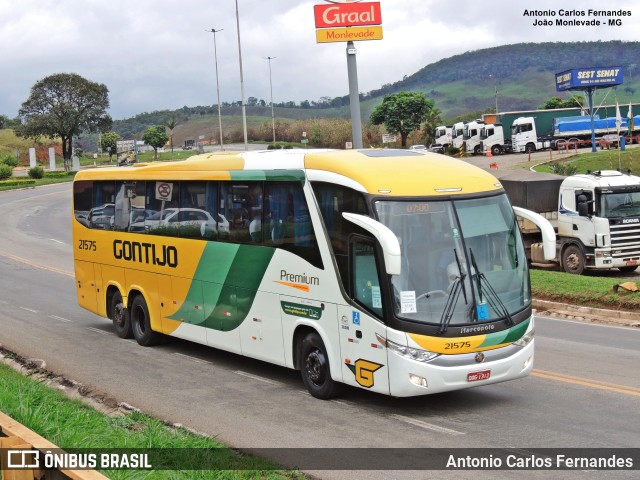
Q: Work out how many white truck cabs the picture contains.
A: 6